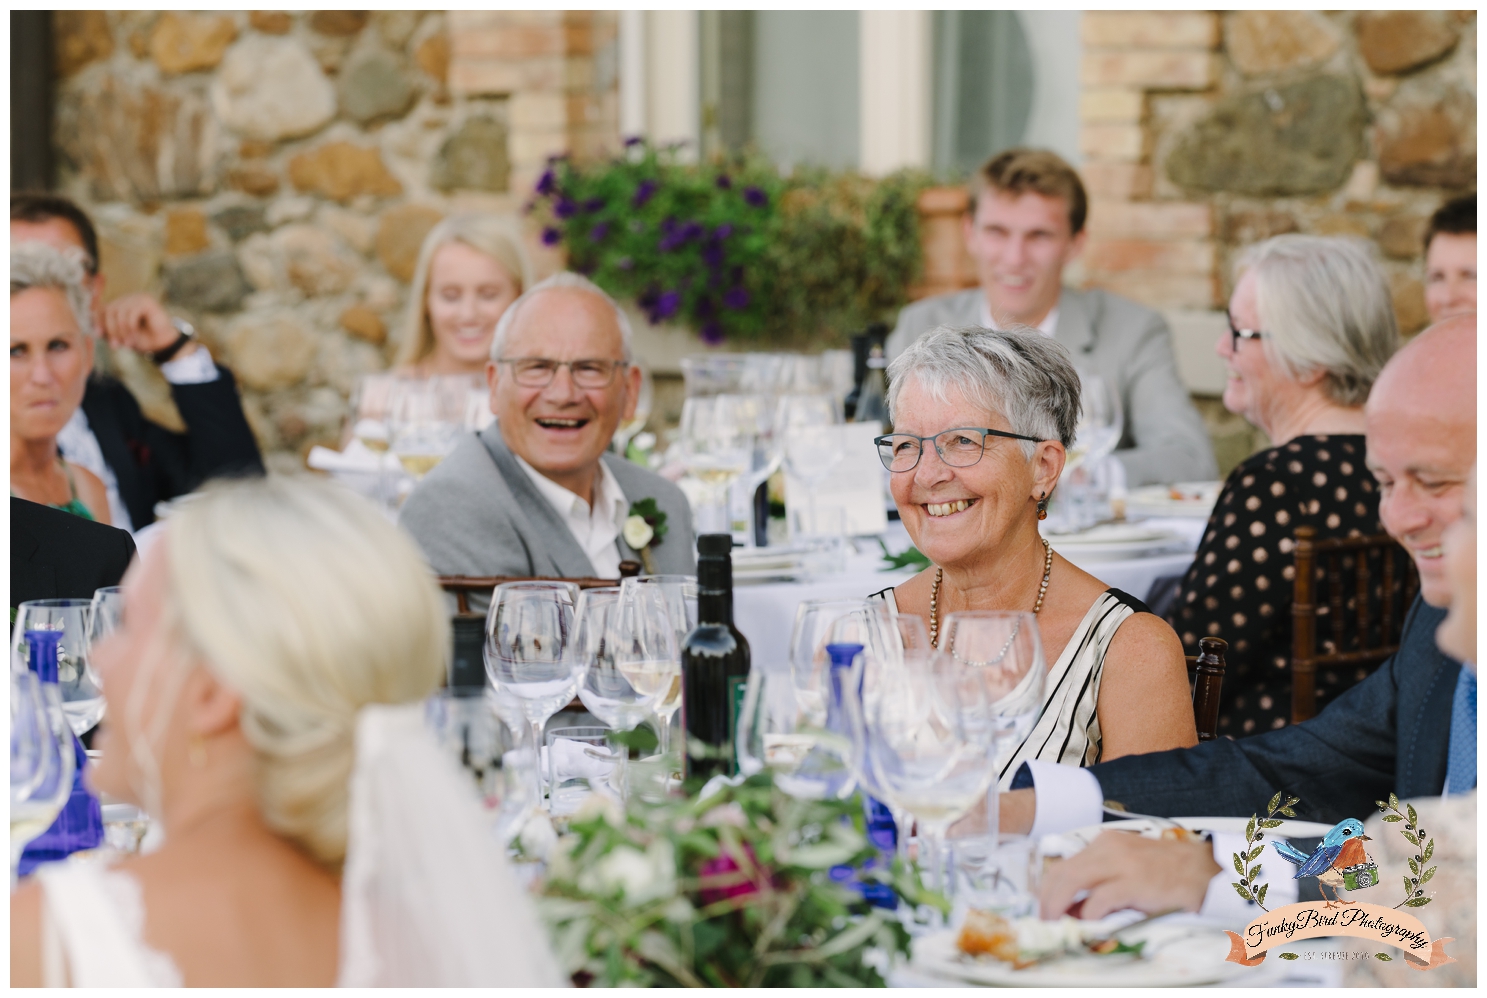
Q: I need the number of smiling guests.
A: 6